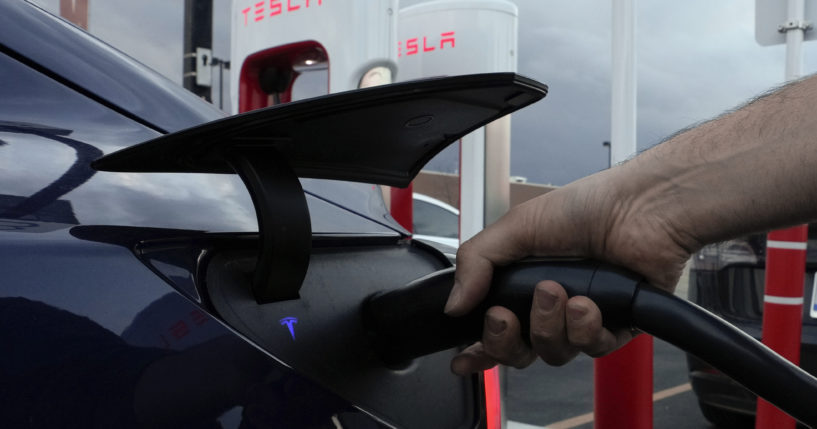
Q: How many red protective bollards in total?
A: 2